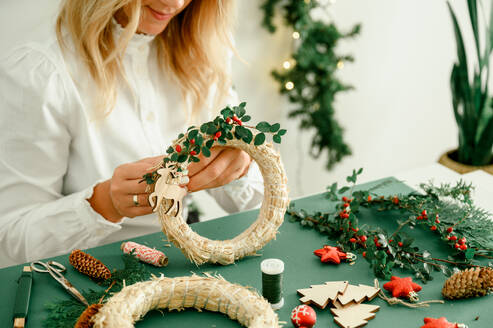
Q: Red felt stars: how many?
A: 3